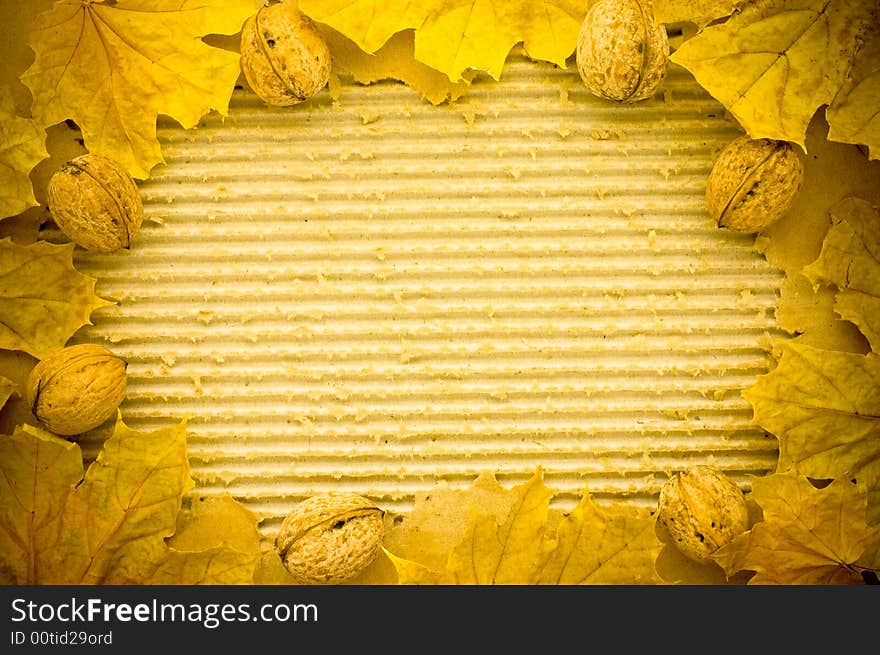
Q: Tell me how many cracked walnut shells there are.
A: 0